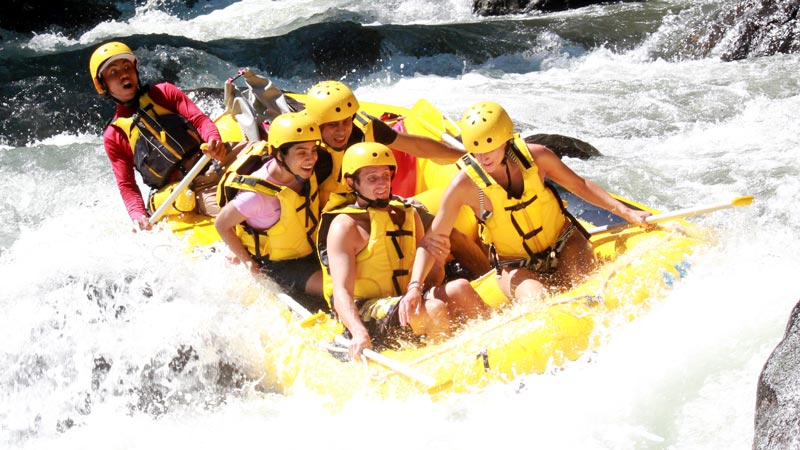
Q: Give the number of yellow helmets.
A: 5